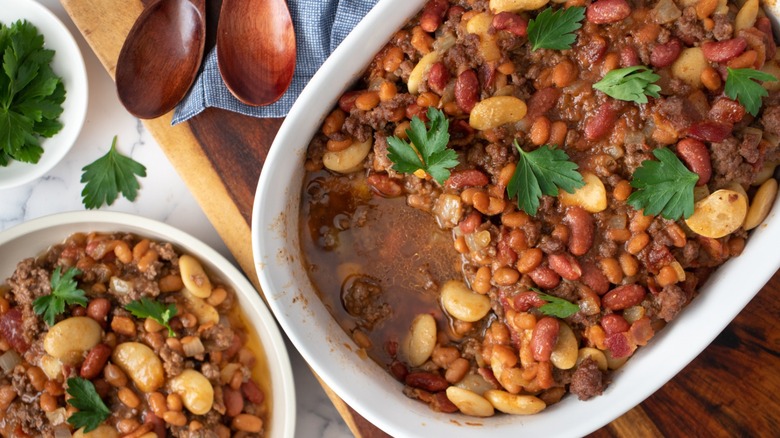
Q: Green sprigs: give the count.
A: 11